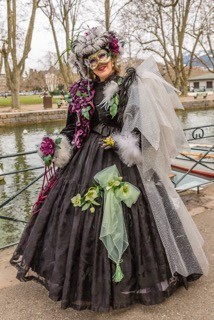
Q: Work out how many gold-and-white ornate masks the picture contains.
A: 1